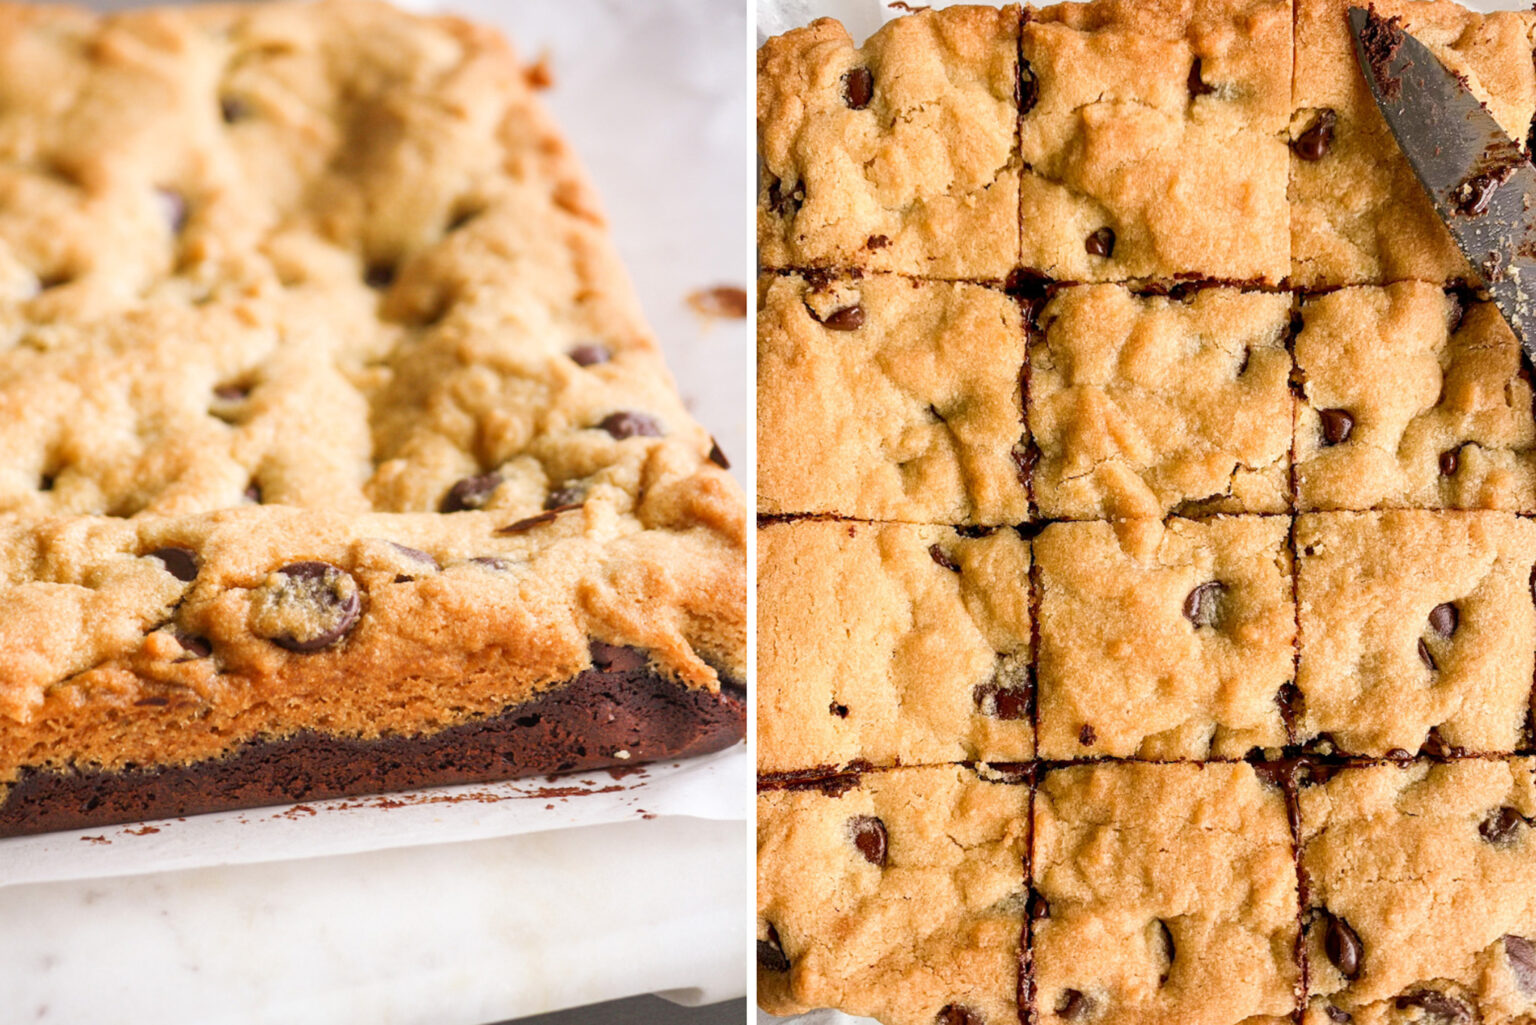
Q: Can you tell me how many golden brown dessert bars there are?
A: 12